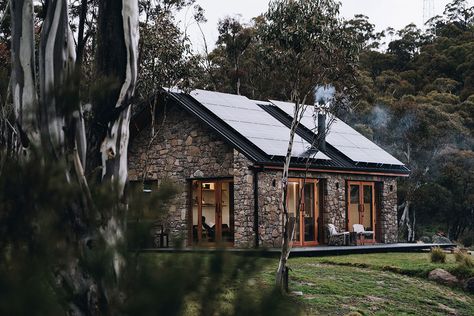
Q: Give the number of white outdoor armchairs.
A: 2